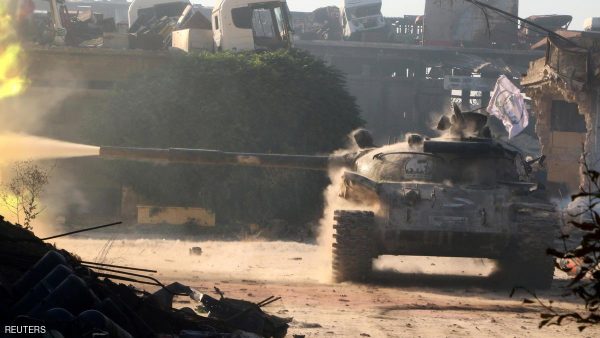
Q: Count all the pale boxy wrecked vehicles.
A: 3